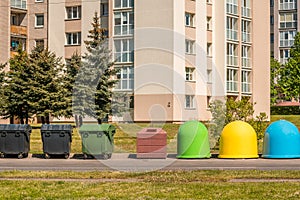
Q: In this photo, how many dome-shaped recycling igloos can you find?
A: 3